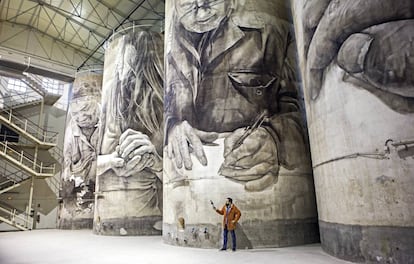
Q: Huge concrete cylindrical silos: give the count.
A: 4